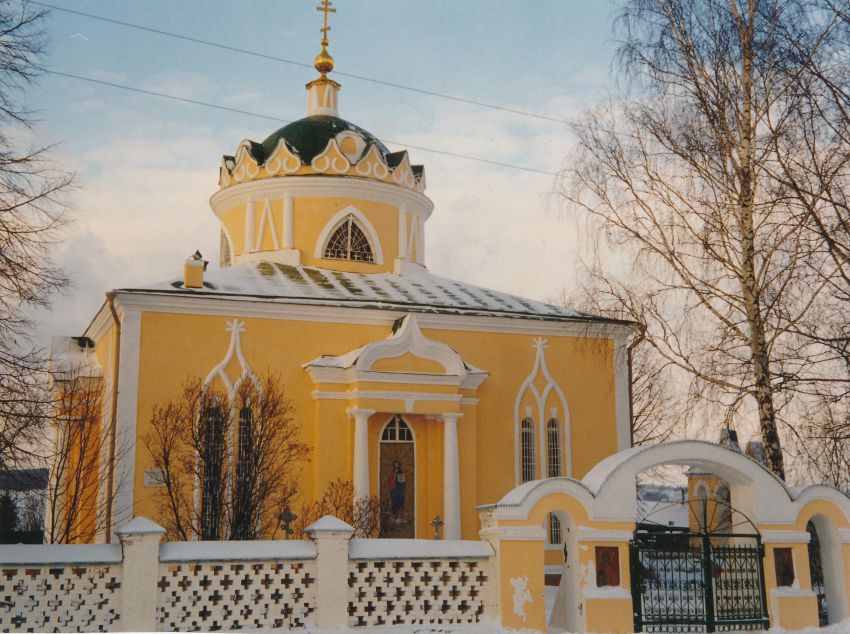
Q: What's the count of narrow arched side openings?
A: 2